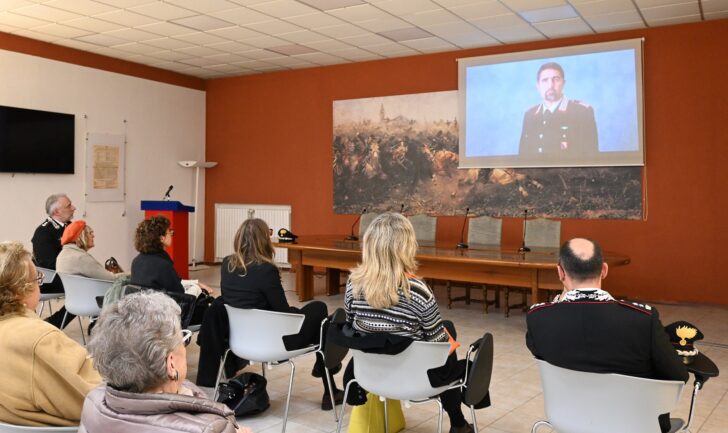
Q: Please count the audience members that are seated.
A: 8